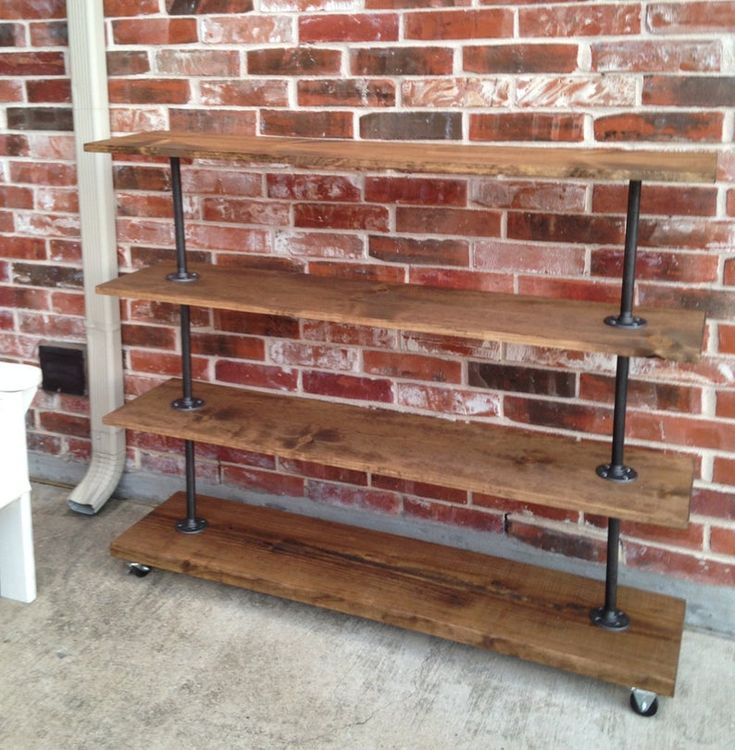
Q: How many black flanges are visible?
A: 6